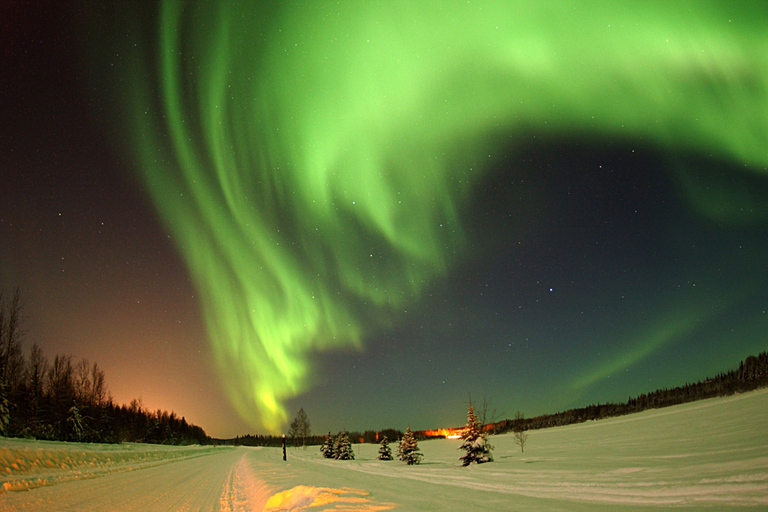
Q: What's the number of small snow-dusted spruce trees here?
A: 5